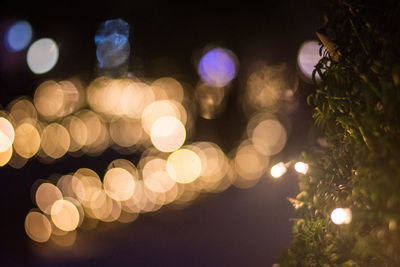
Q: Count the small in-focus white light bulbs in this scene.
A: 3